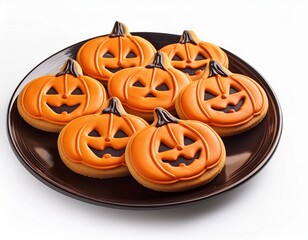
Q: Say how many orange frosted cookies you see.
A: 7